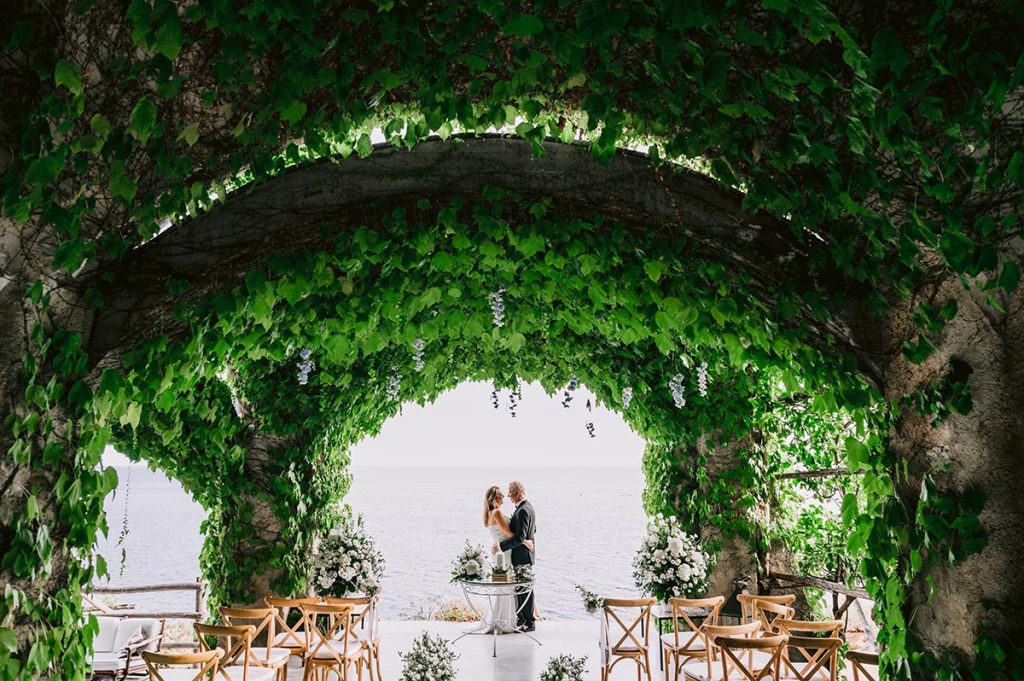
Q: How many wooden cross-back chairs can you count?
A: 15